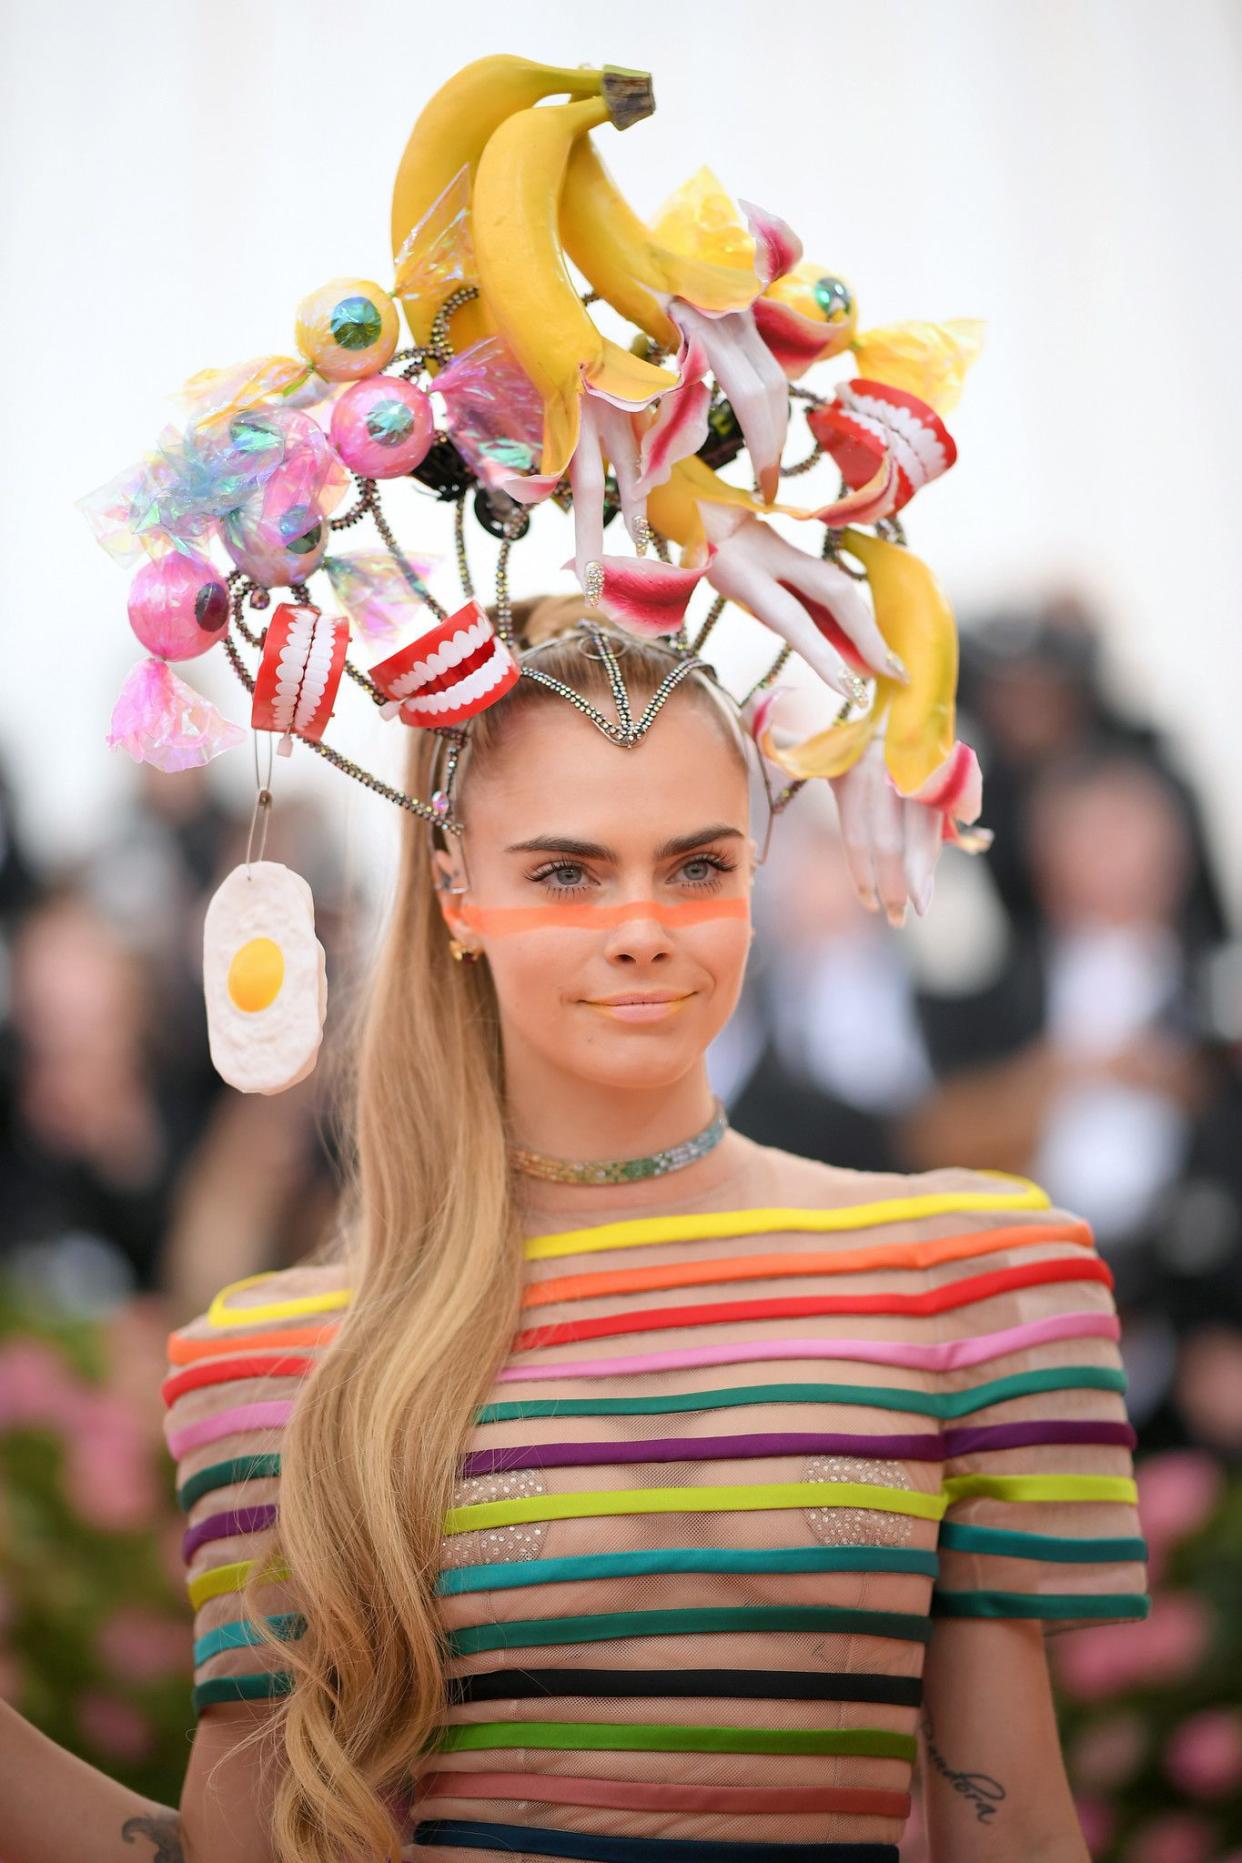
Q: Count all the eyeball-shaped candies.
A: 6